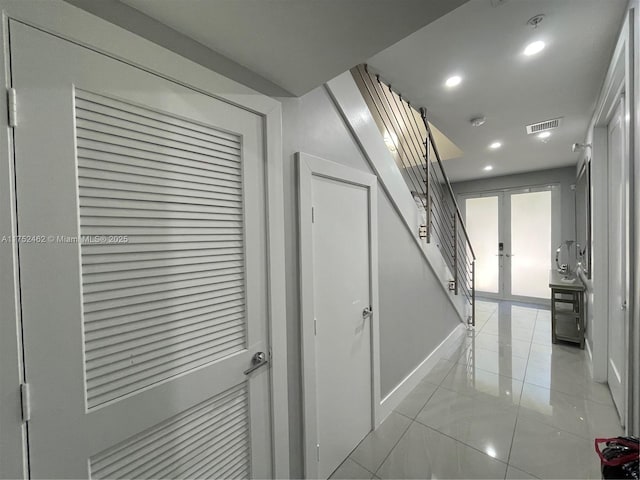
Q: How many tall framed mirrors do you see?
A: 1